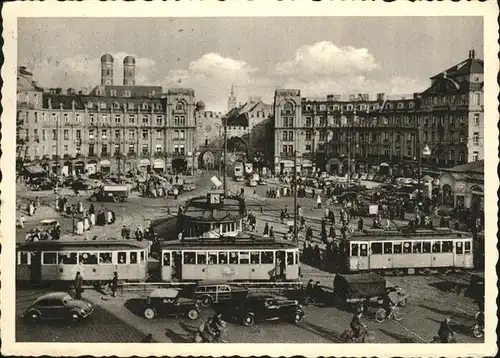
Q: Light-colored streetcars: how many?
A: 3